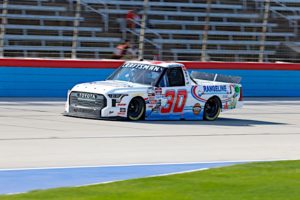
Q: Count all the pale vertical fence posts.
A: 5